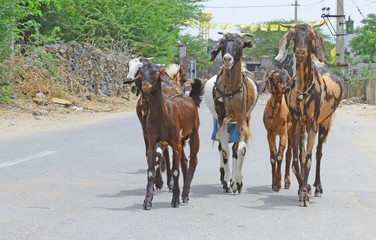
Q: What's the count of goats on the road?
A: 5